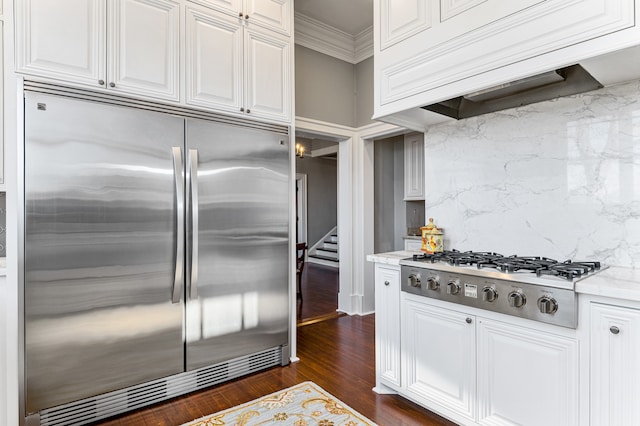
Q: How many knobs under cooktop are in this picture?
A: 6